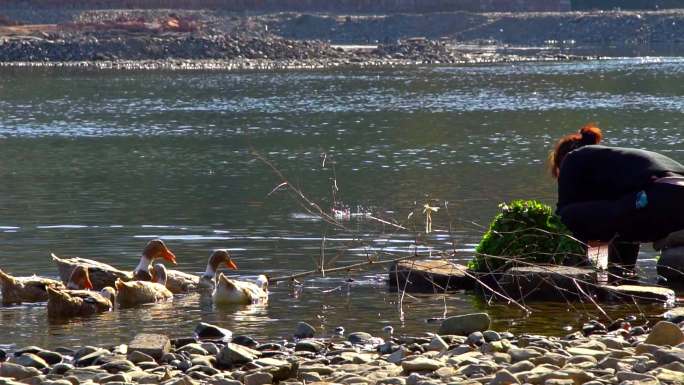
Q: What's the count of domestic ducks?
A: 6